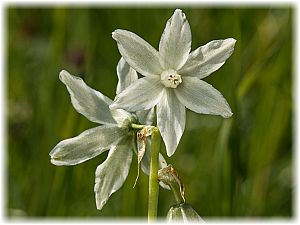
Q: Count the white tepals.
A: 12